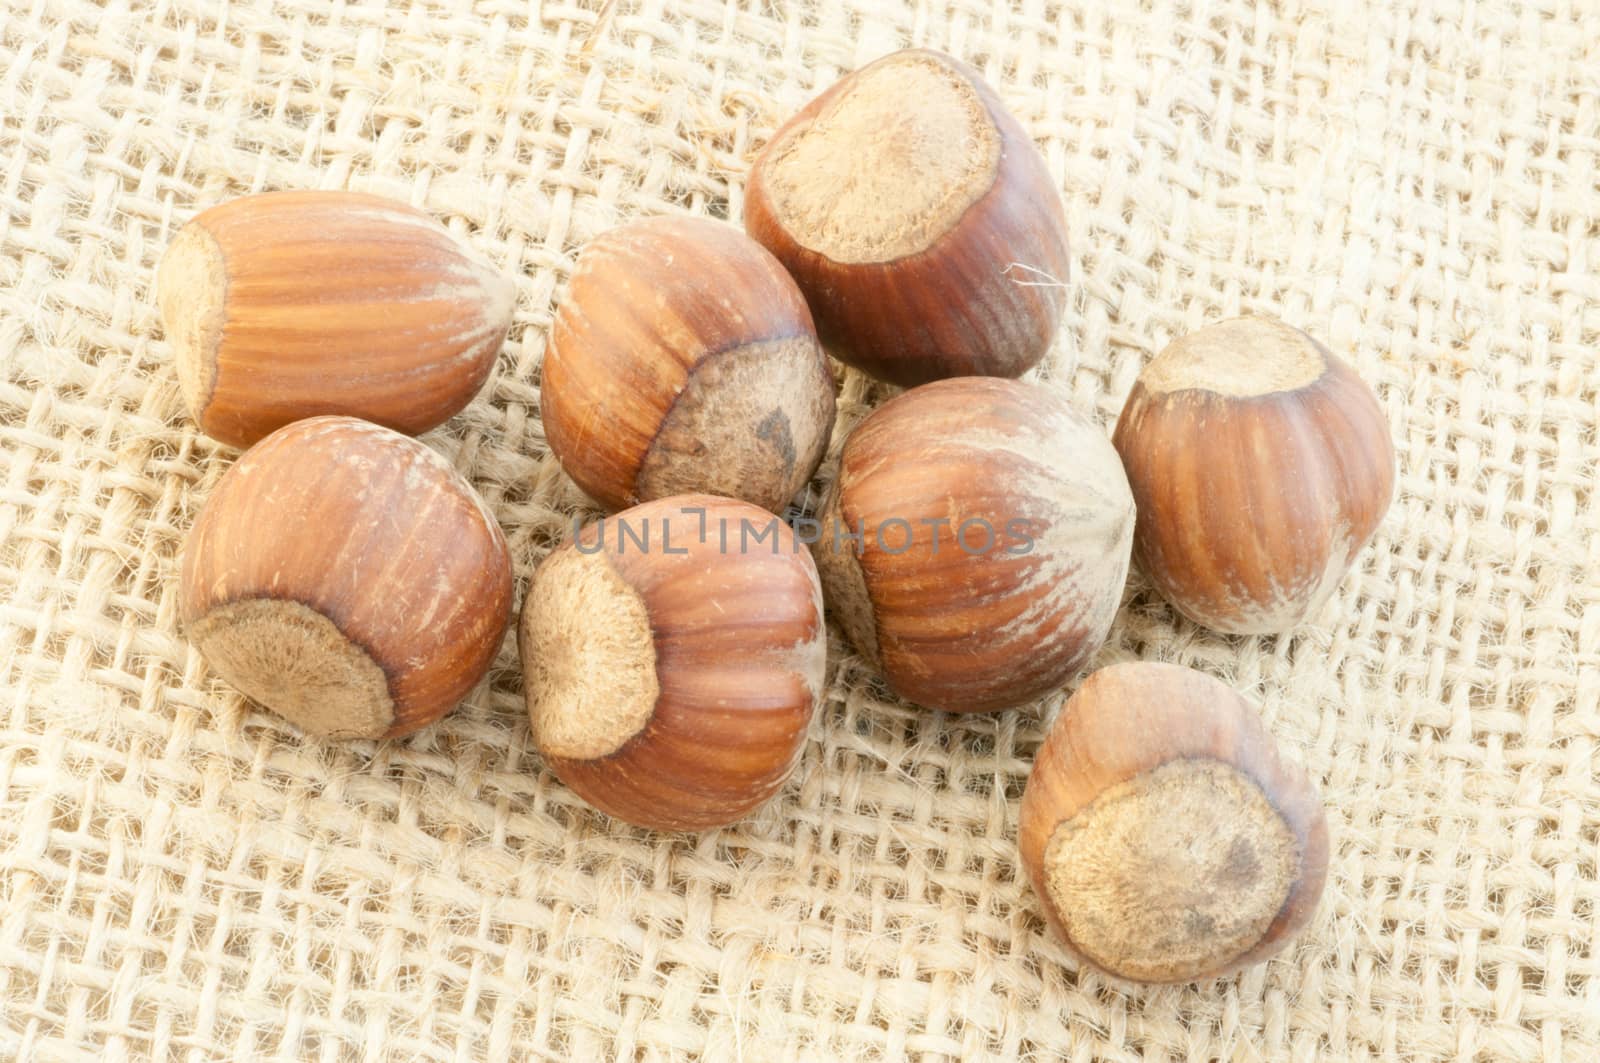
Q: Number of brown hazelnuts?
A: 8